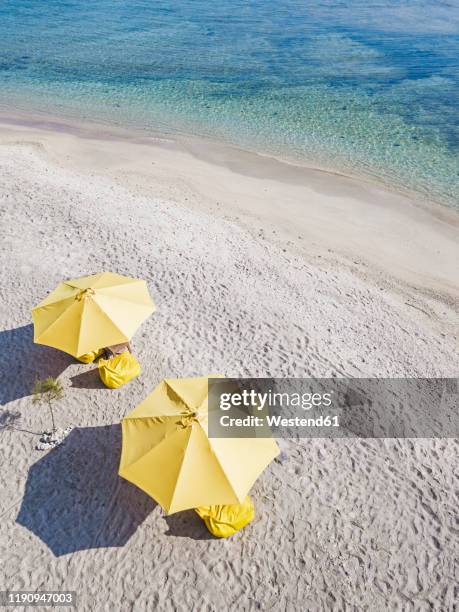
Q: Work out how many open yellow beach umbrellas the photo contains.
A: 2